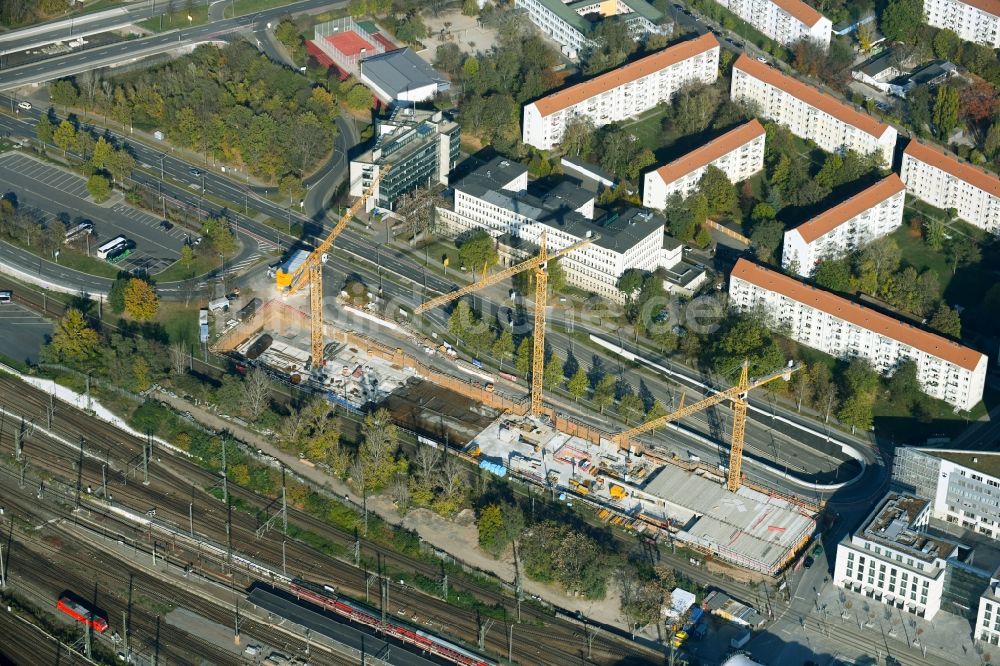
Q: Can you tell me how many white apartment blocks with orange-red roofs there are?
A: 8